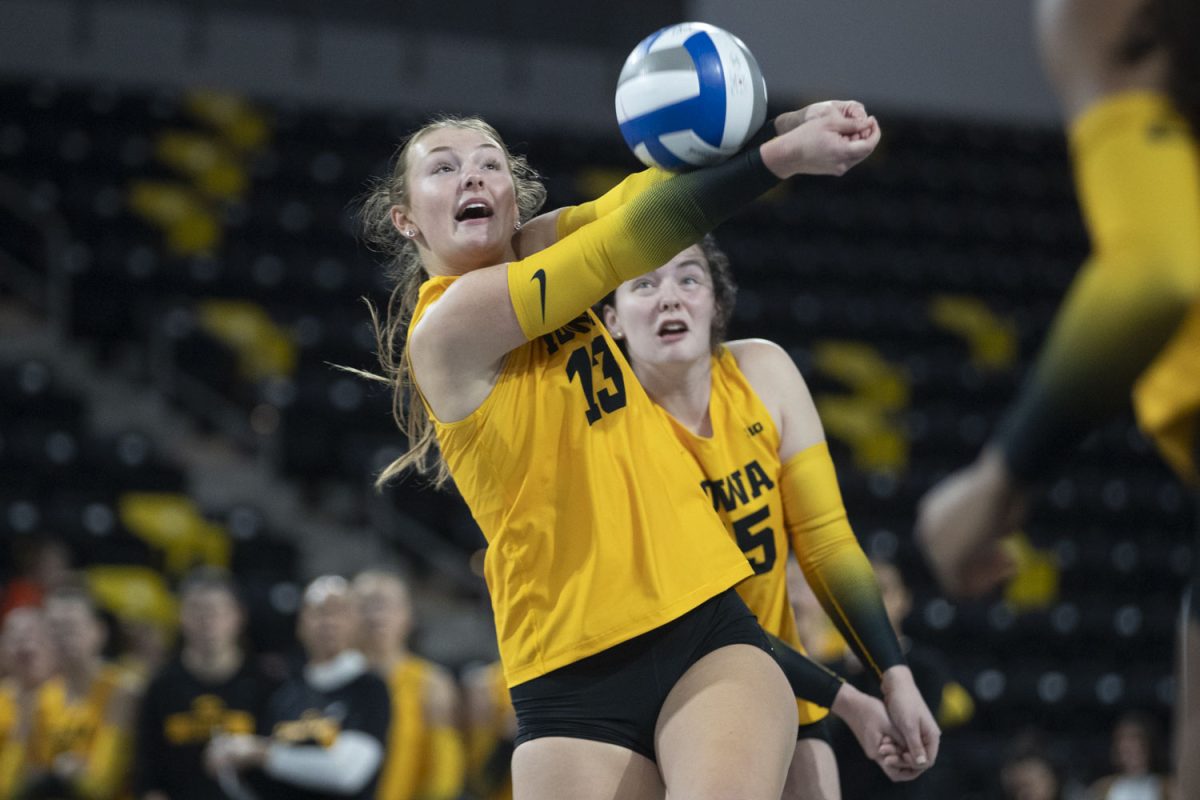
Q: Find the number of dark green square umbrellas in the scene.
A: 0